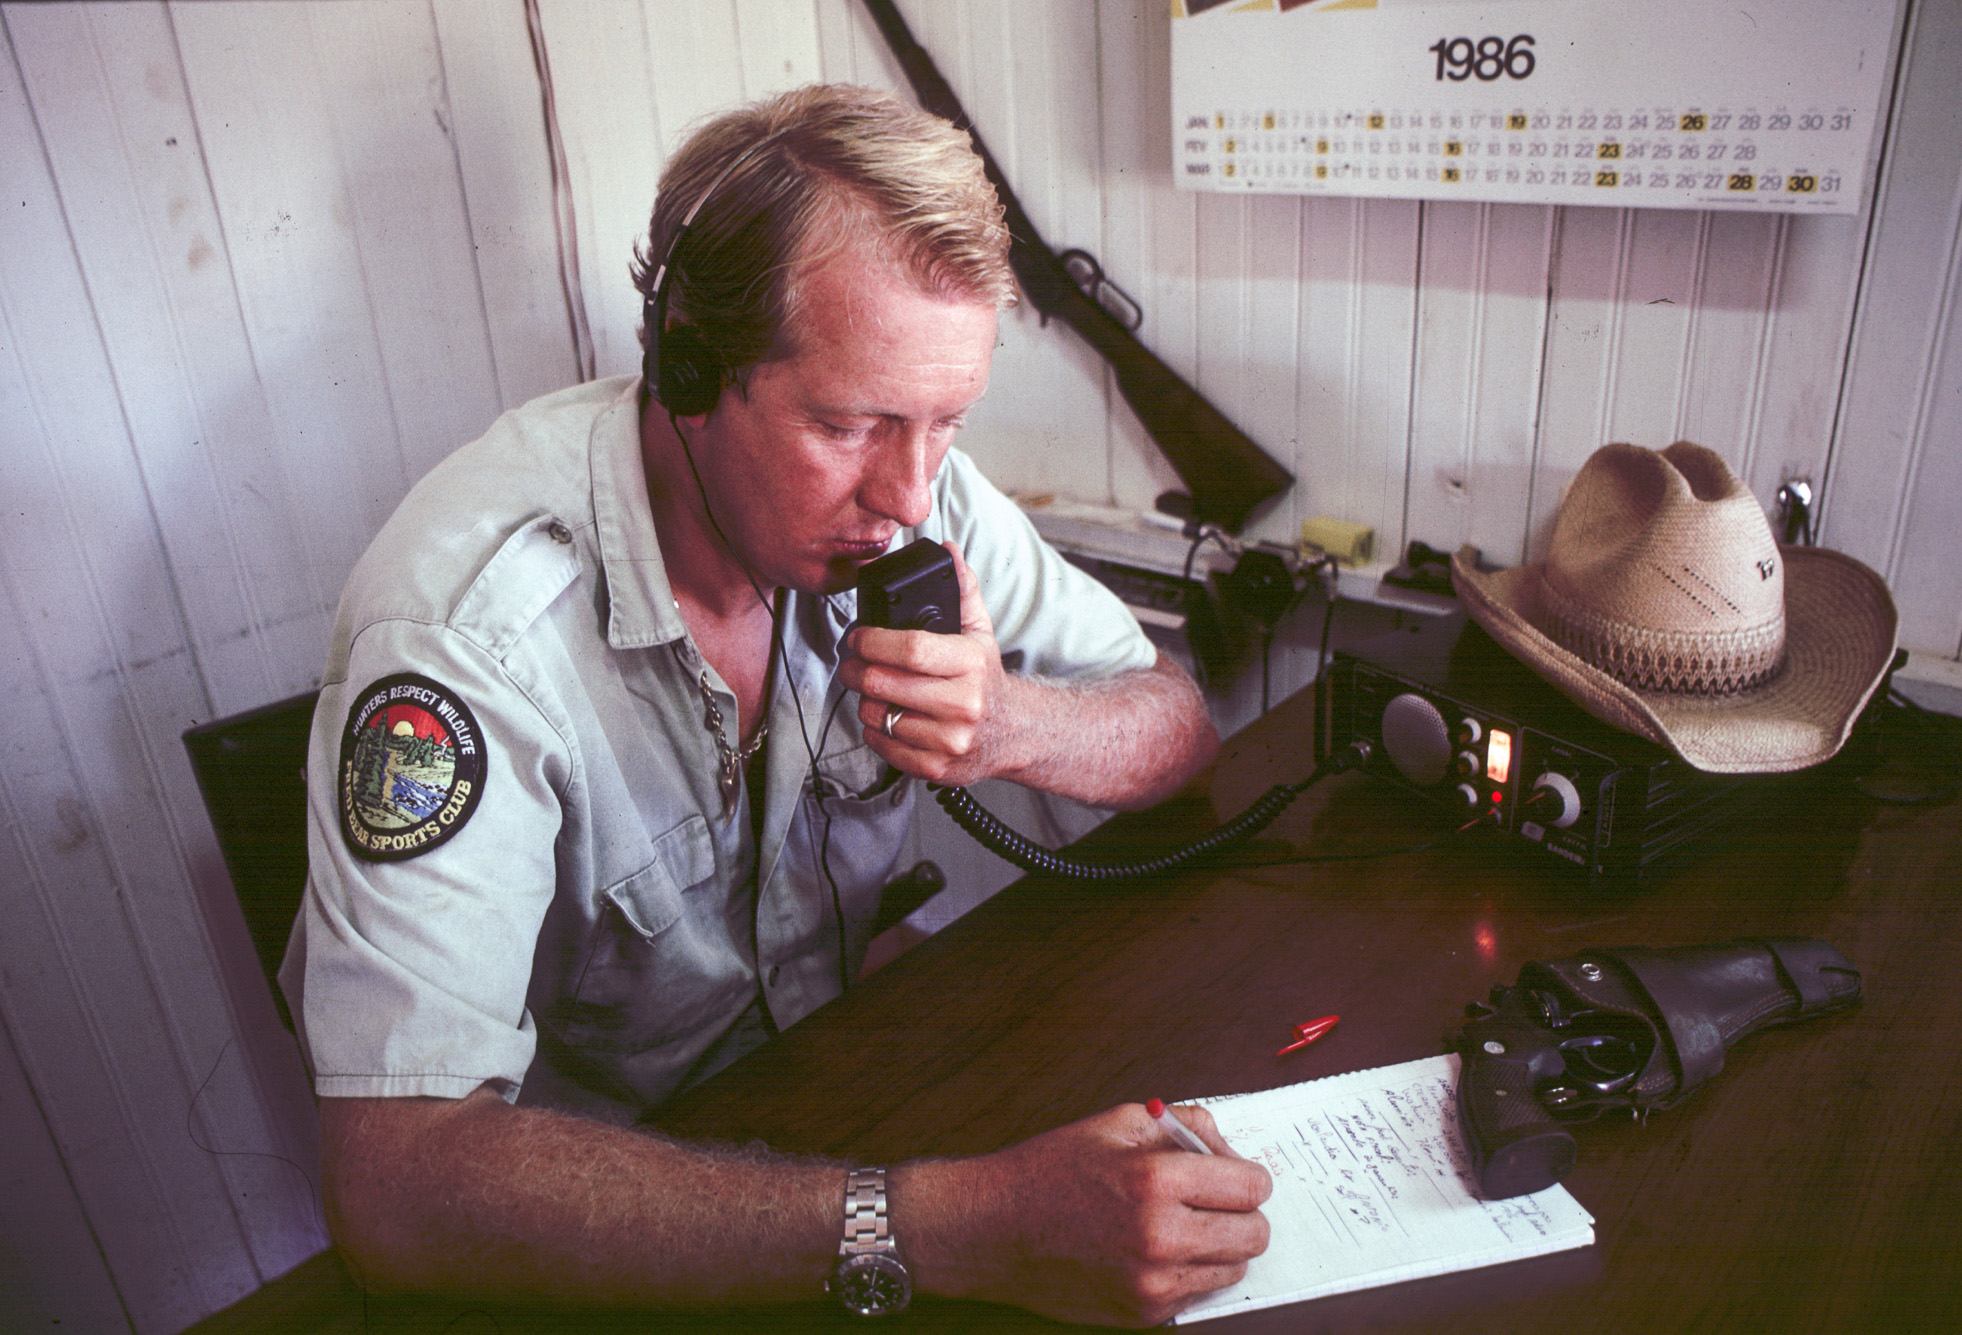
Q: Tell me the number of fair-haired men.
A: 1